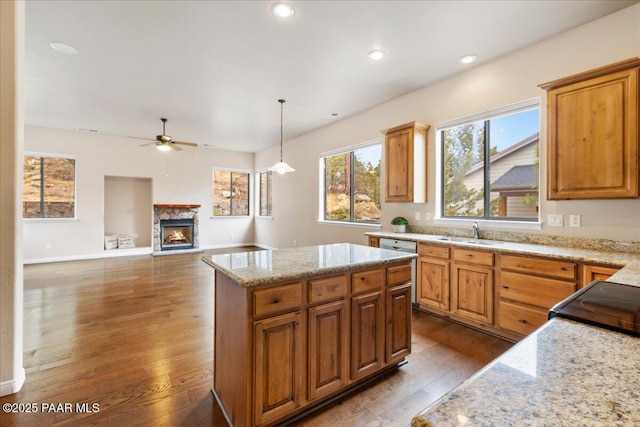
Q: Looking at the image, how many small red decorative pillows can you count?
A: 0